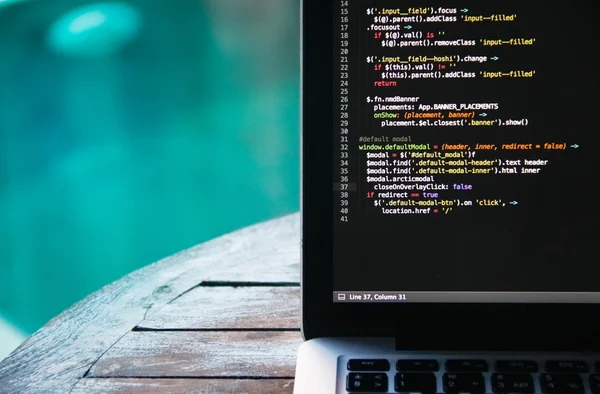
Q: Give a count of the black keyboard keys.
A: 12